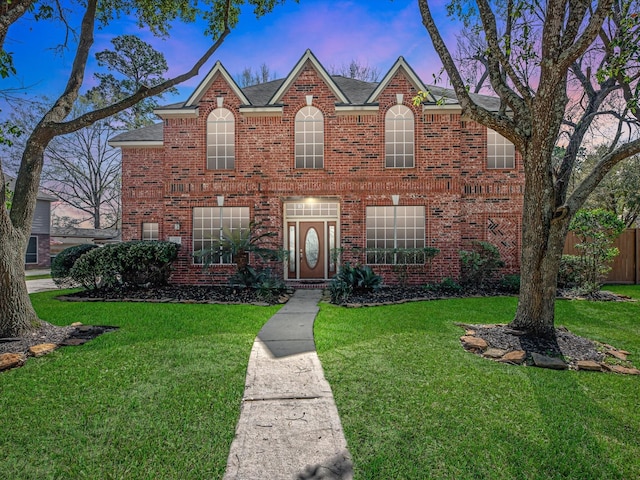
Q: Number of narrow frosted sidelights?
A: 2